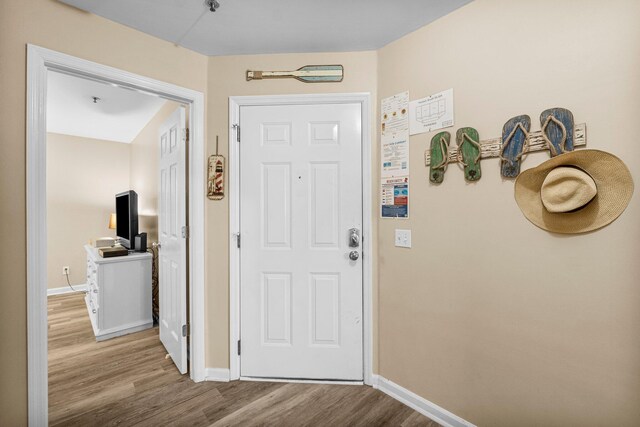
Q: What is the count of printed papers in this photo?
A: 4